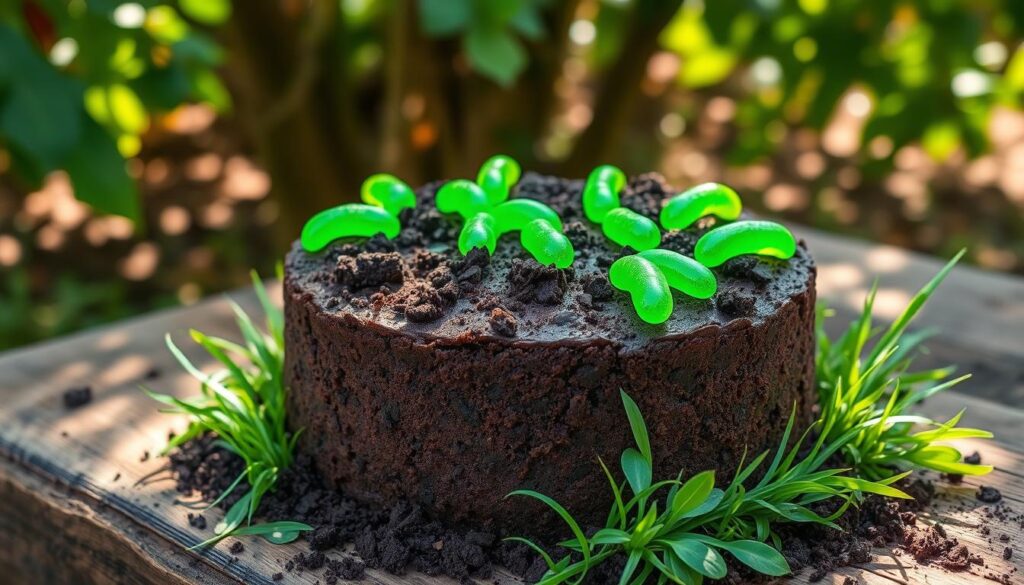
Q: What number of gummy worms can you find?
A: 13